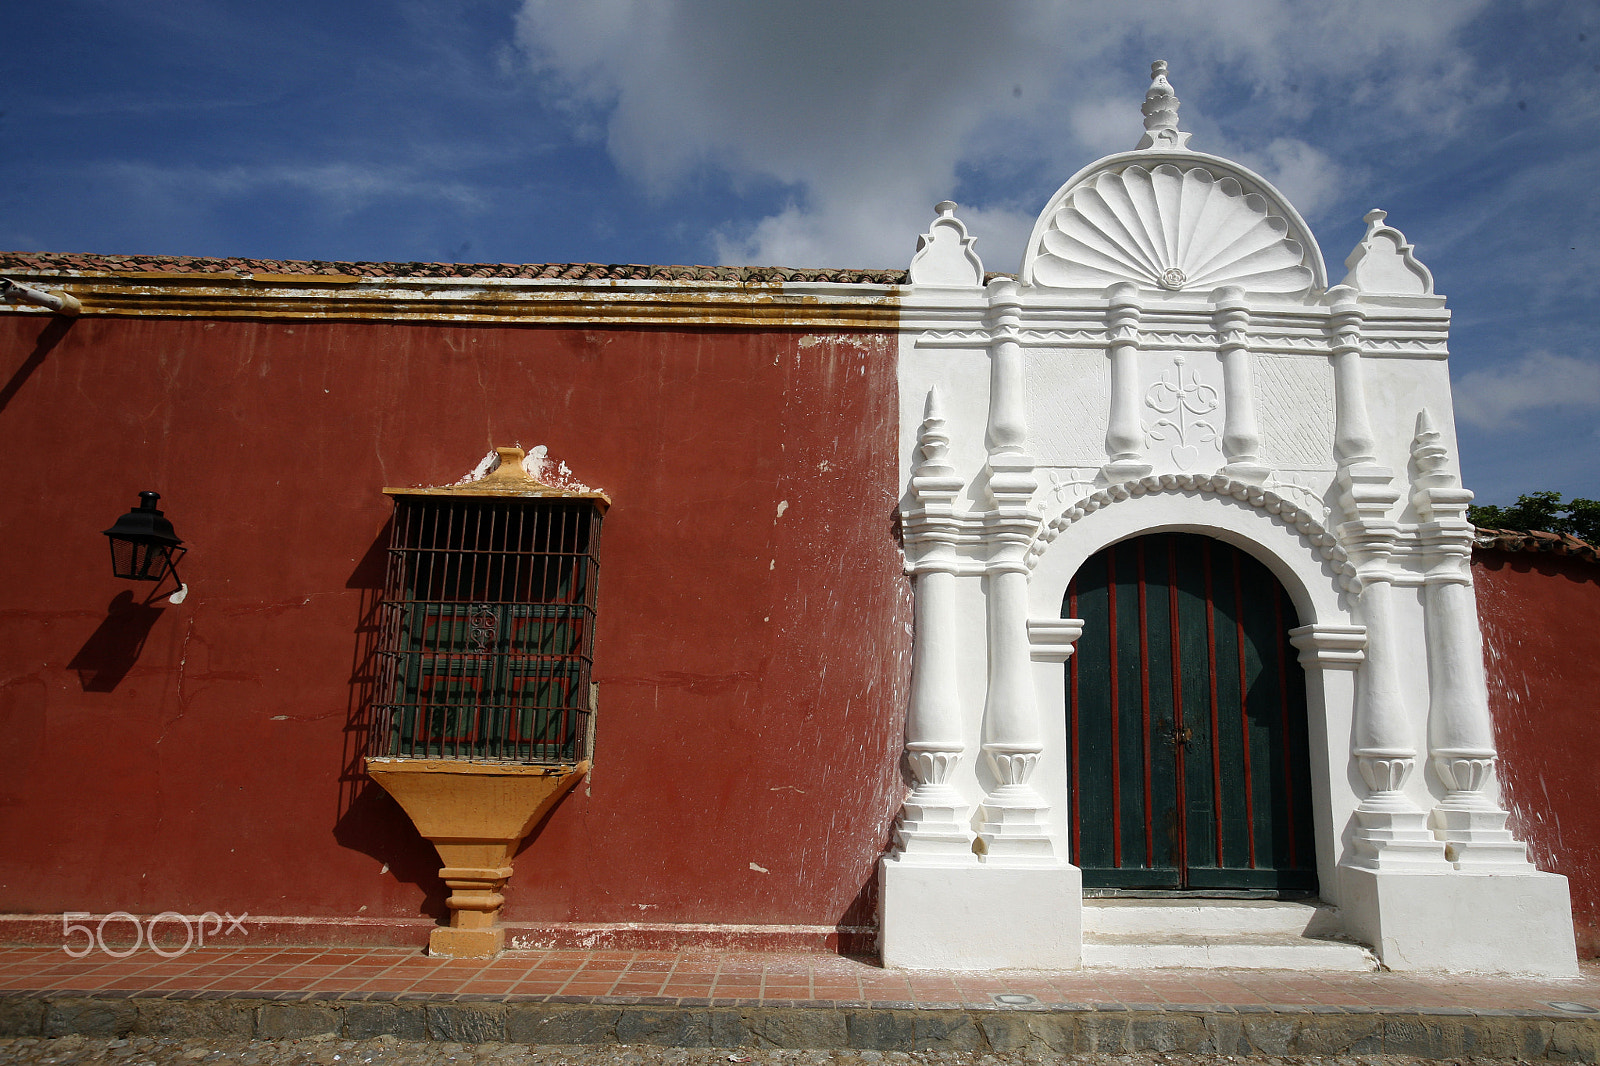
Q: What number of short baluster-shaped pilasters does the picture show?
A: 4